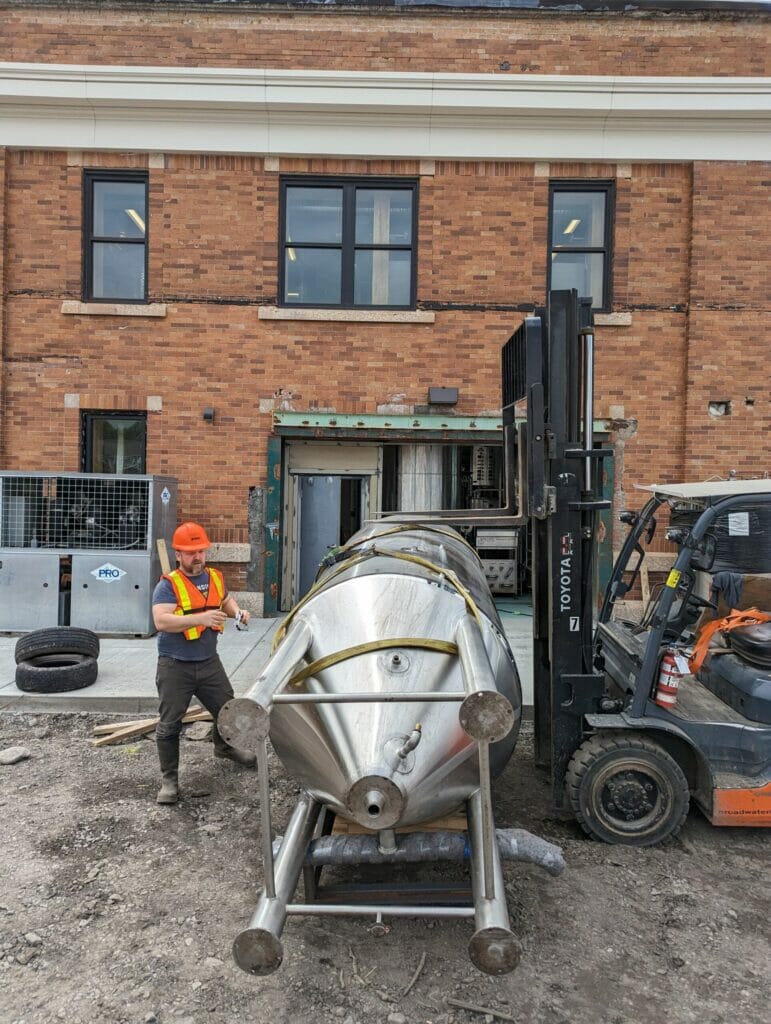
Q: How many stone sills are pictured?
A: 3